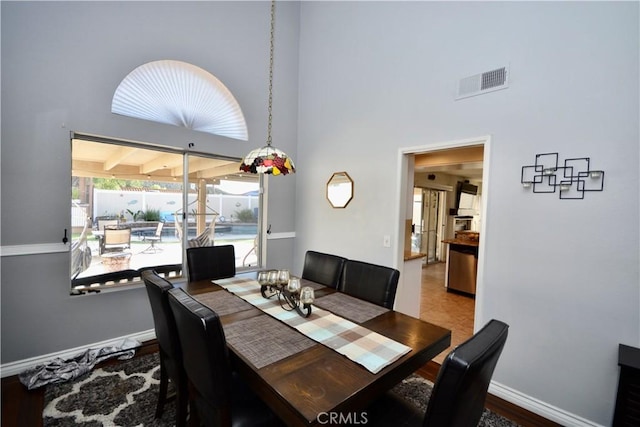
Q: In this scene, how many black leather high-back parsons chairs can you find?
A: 6